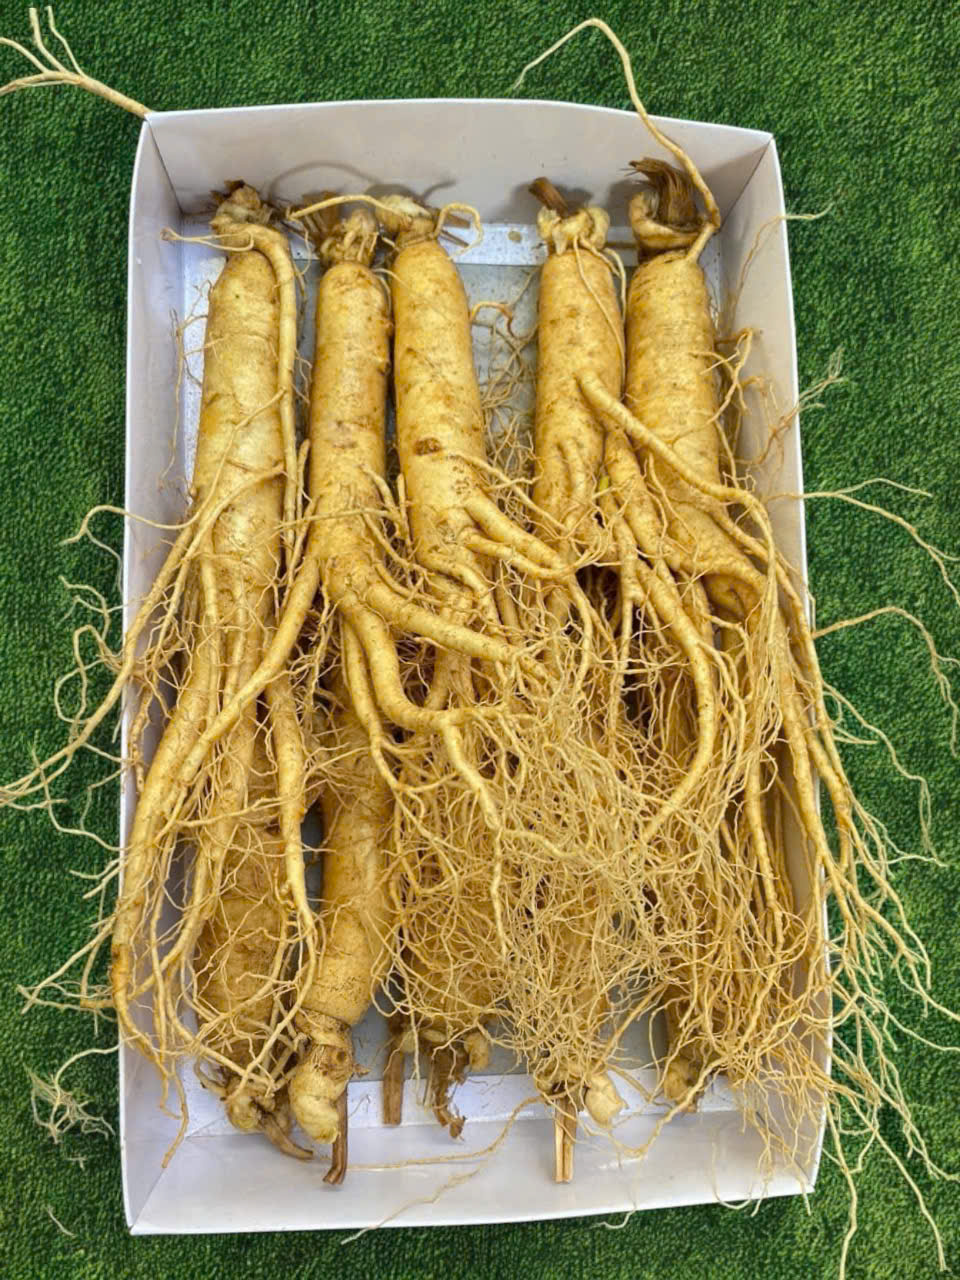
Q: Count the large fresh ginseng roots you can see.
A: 10